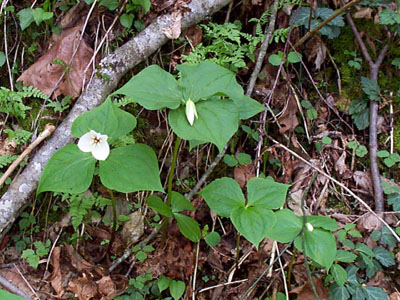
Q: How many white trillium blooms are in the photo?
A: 3